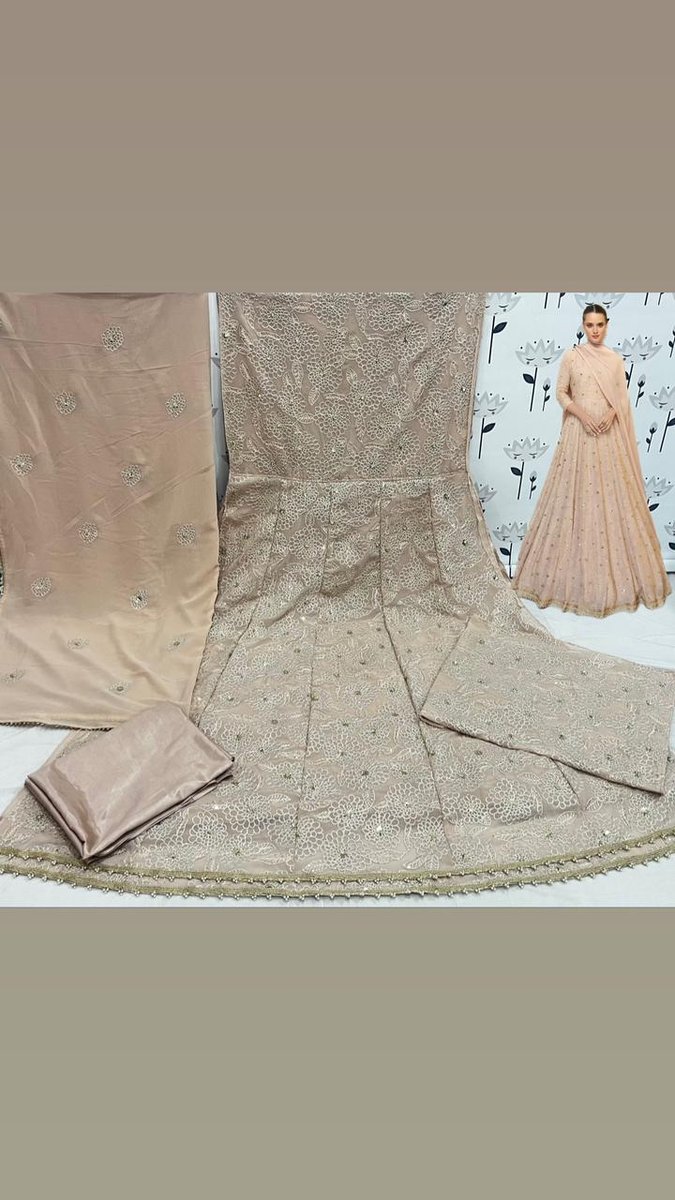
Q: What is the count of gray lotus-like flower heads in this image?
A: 11